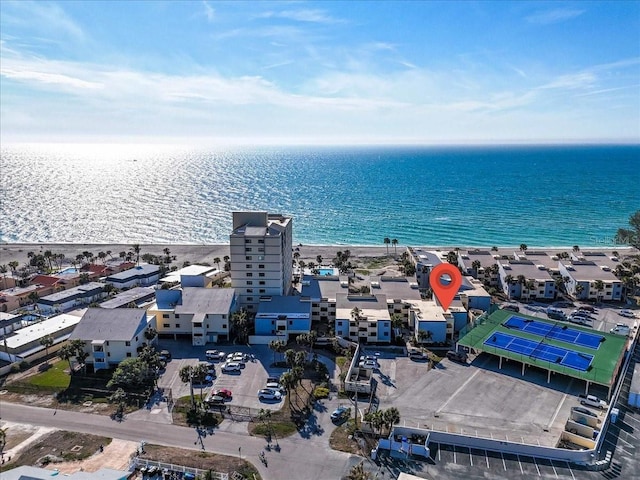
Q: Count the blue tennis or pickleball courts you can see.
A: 2